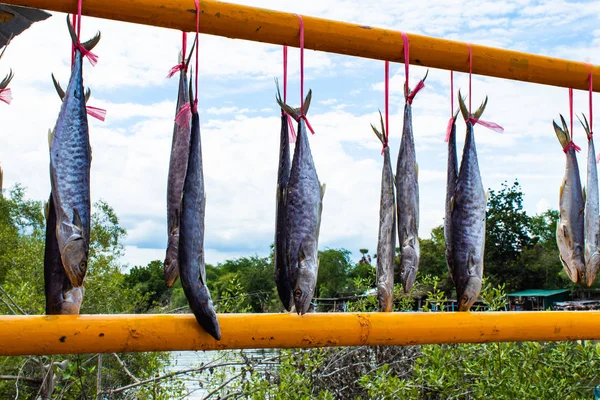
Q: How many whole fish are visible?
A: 12